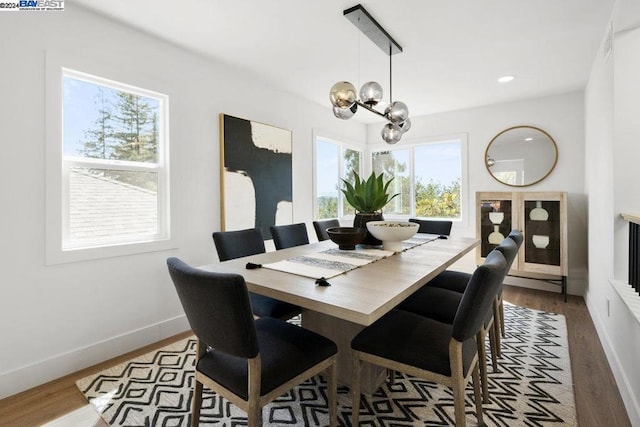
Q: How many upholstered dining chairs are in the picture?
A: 8